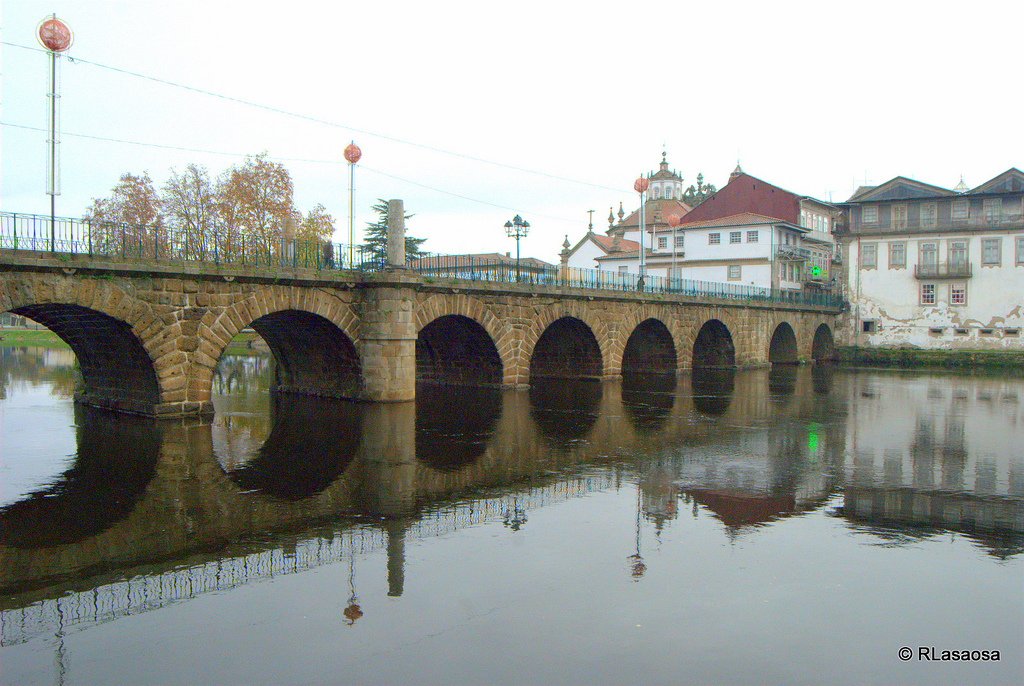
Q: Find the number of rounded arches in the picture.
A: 8